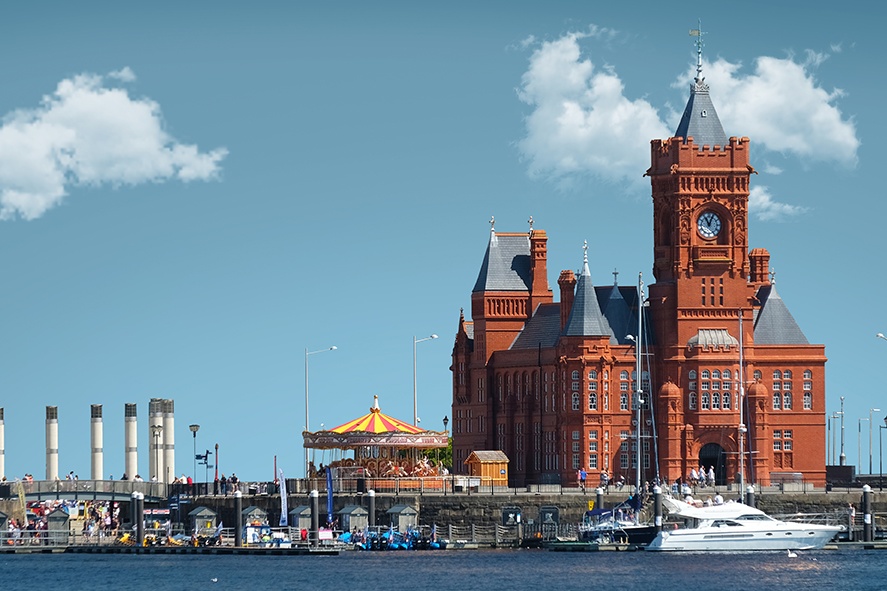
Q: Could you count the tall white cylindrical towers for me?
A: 6